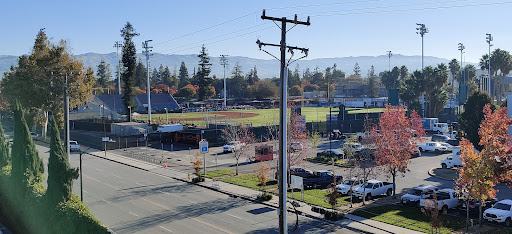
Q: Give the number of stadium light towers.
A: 7